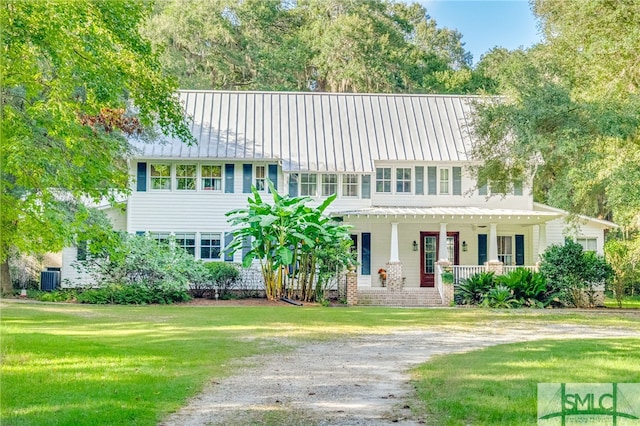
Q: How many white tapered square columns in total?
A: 4